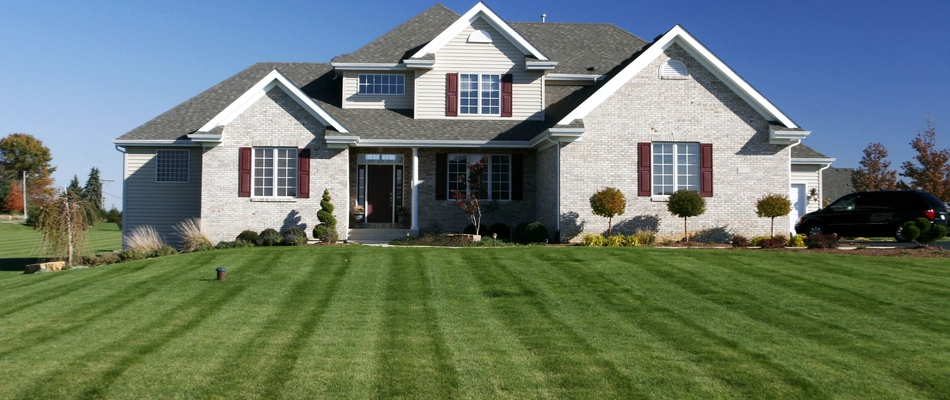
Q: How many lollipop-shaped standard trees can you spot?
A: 3